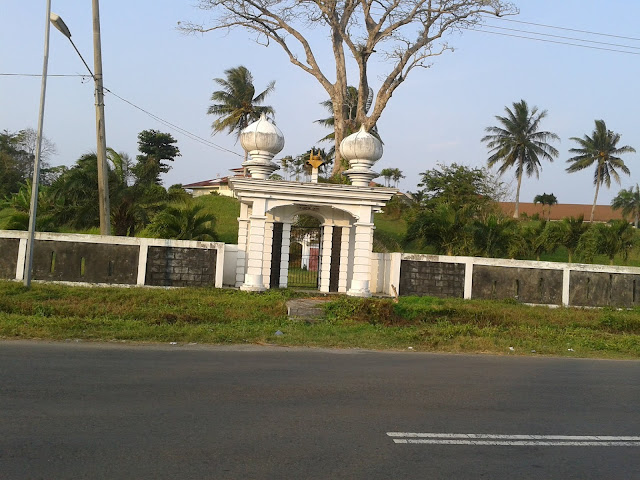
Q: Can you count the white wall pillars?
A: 6